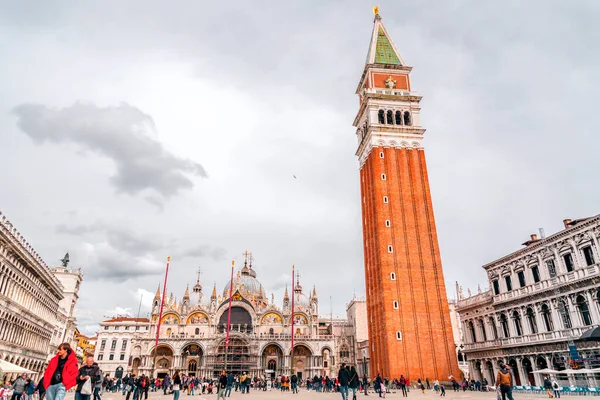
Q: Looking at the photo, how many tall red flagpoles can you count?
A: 3